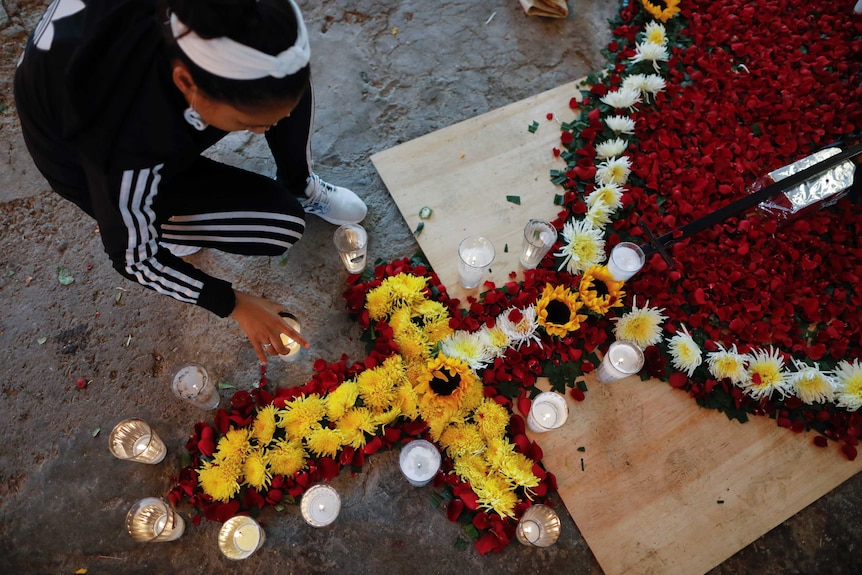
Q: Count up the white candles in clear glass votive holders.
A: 14